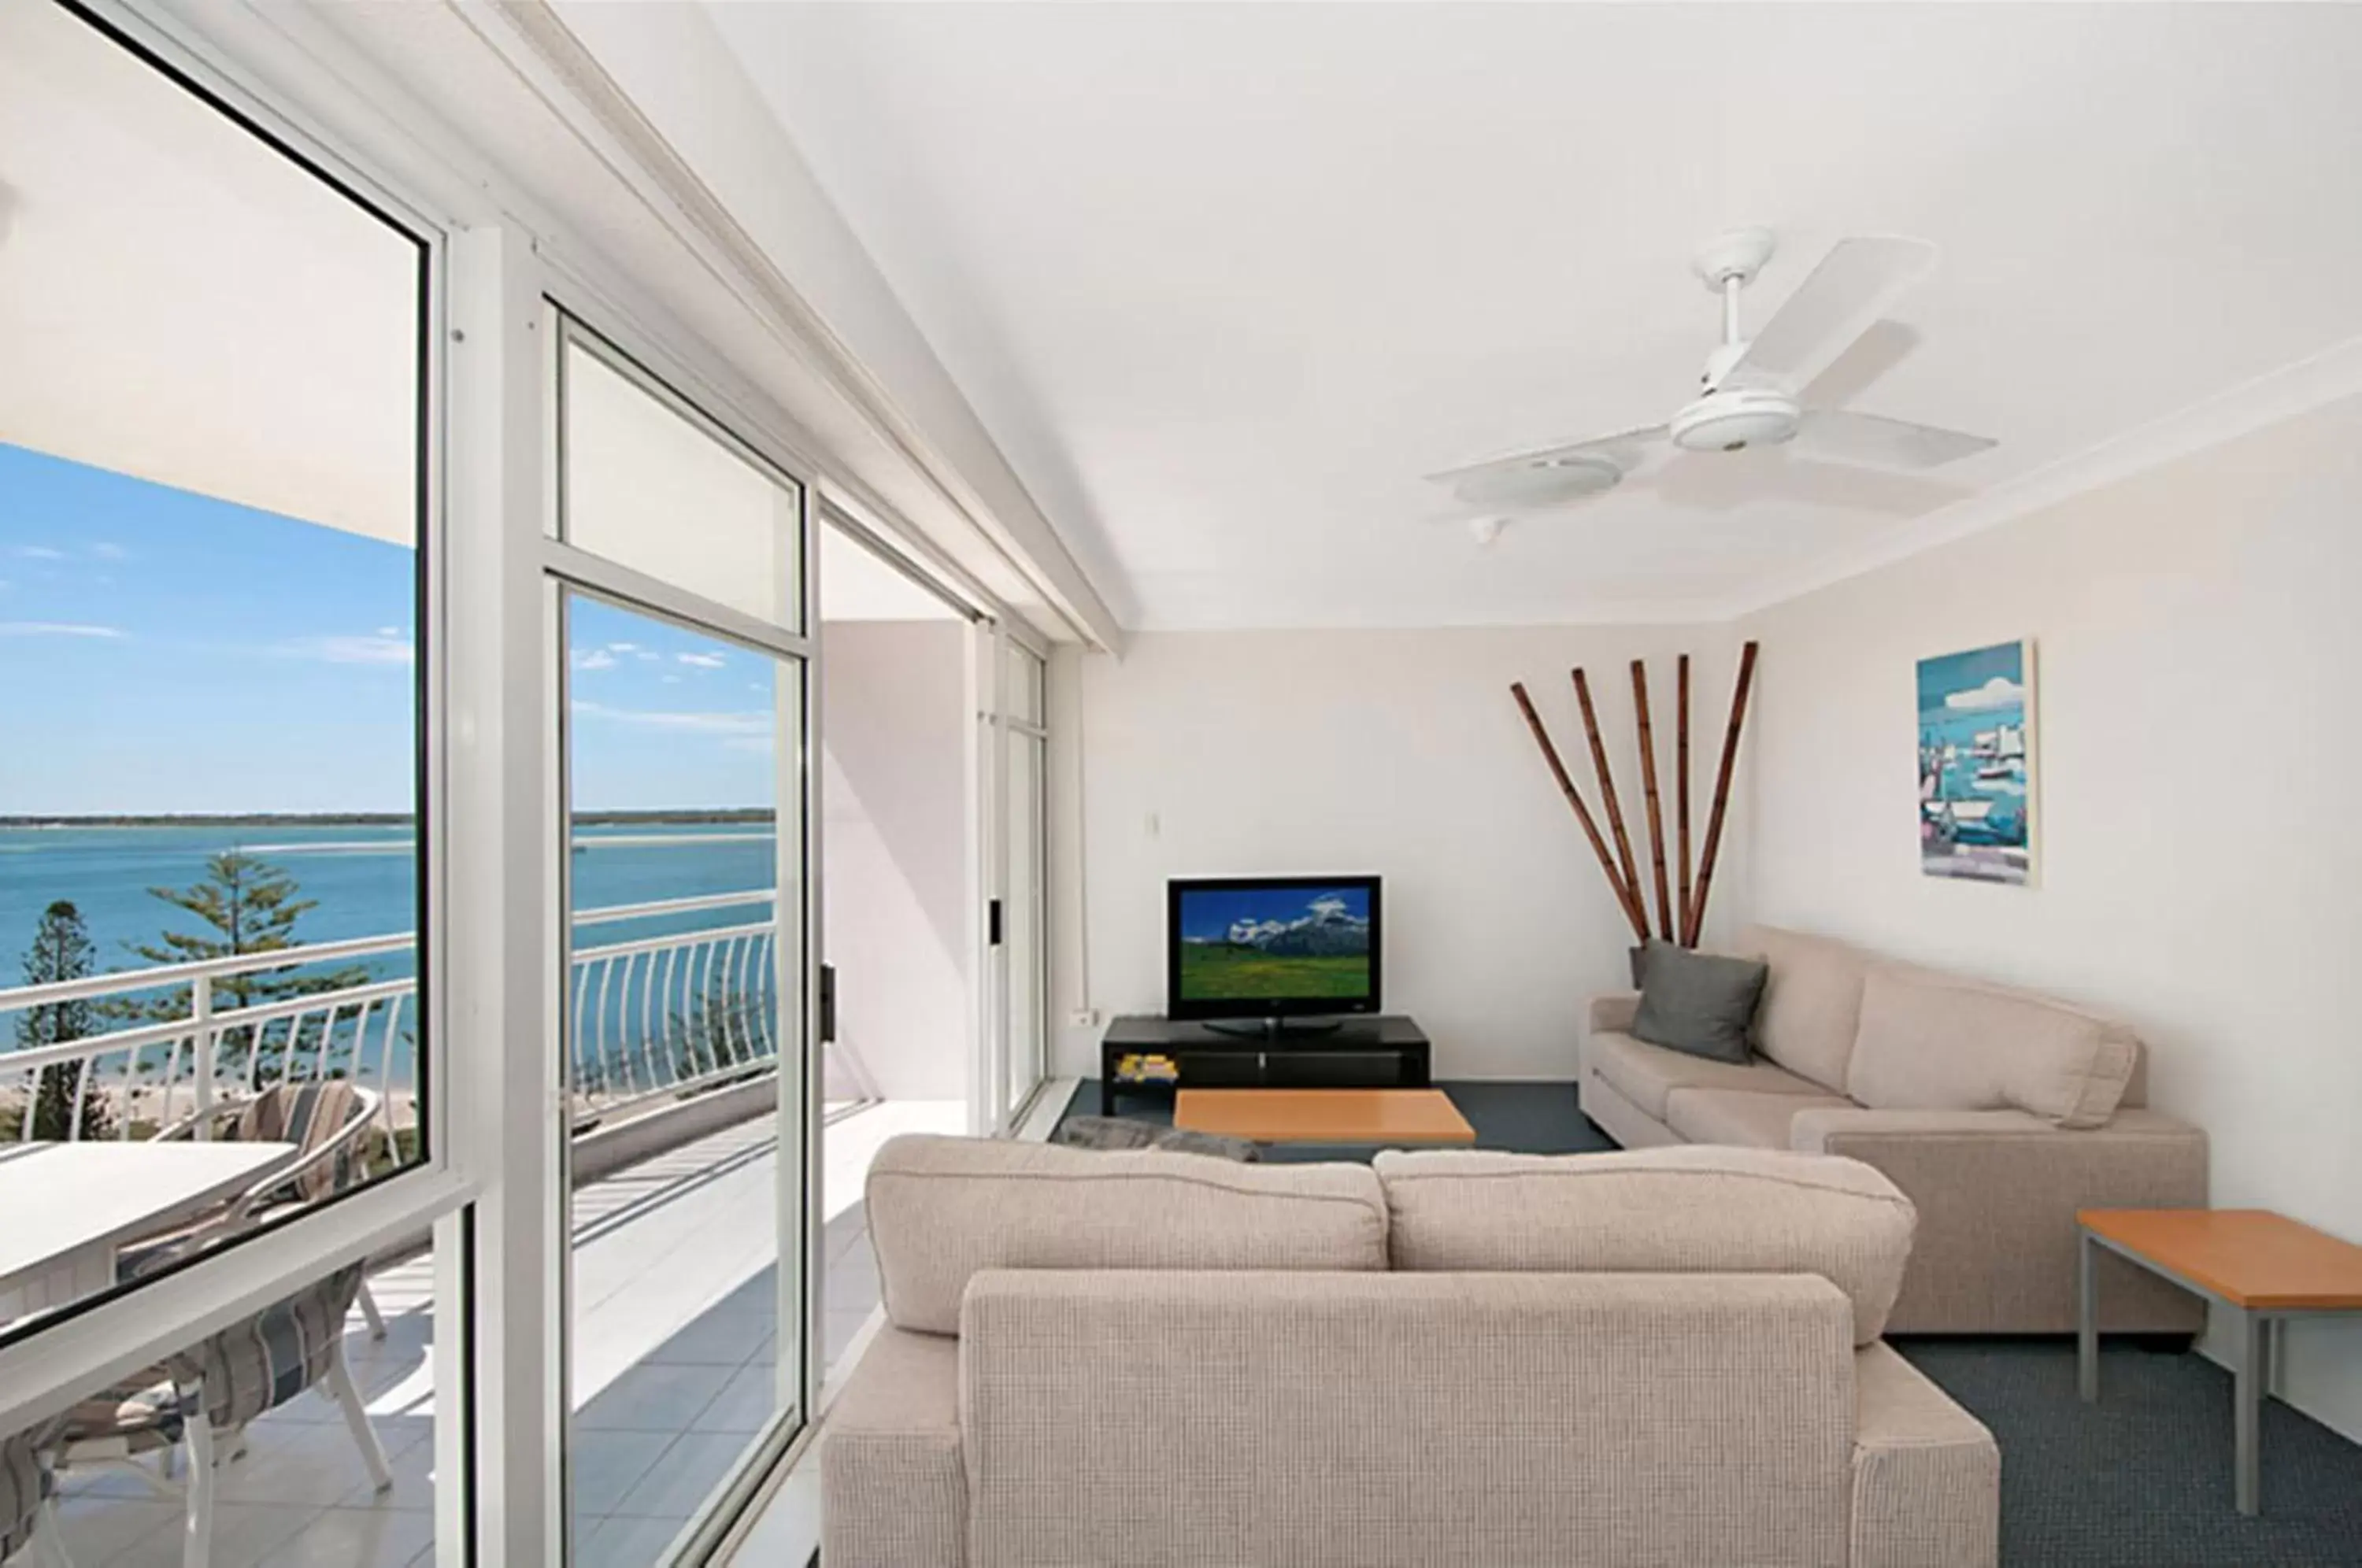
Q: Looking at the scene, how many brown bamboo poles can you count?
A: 5